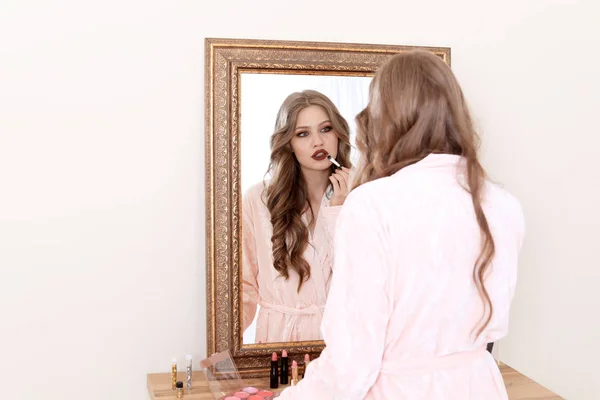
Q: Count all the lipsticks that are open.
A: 4